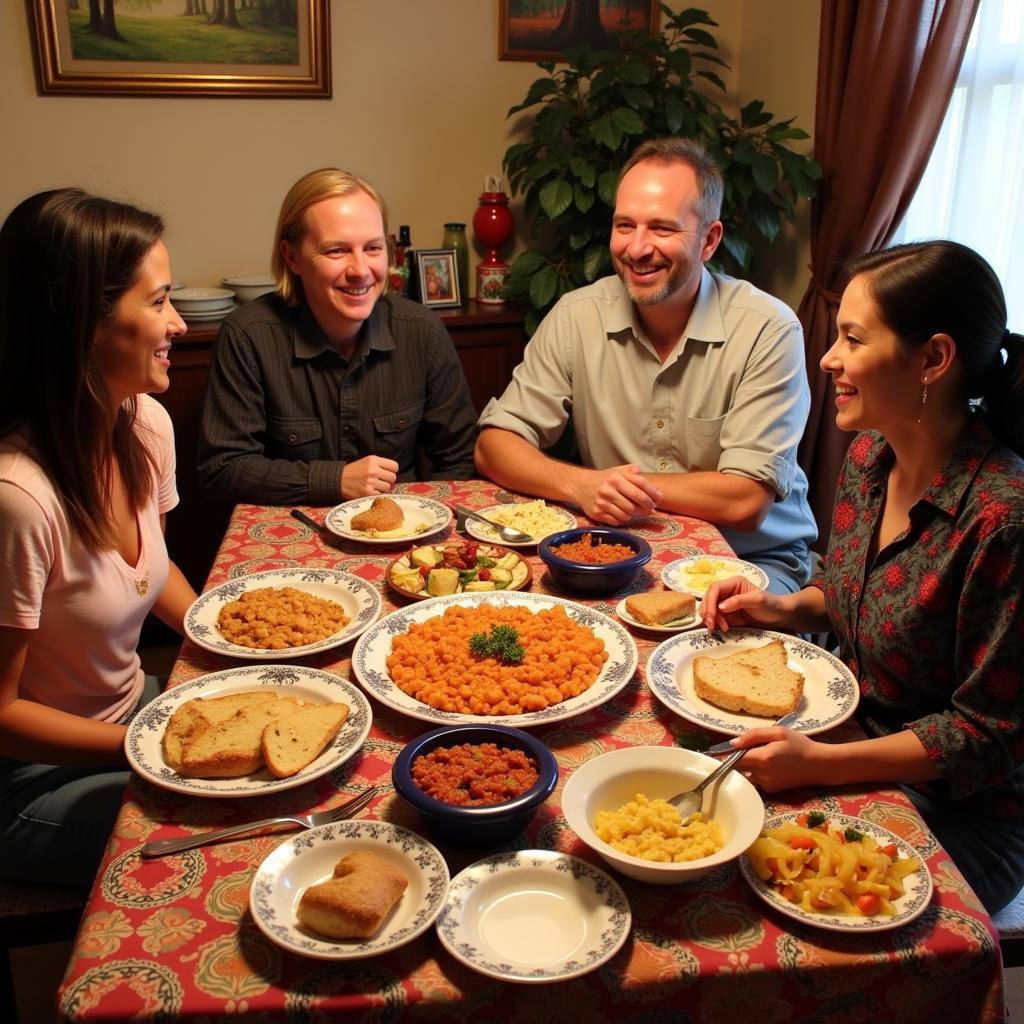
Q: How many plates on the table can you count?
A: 12